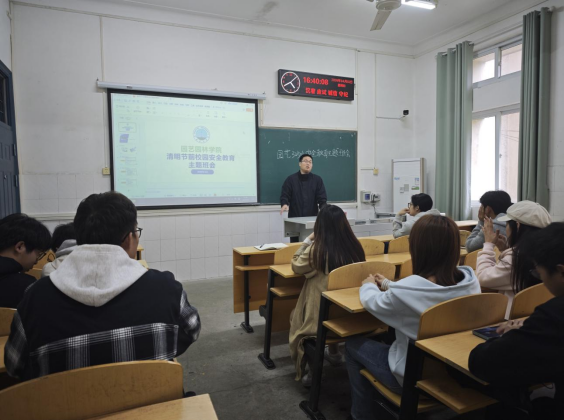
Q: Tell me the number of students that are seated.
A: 9